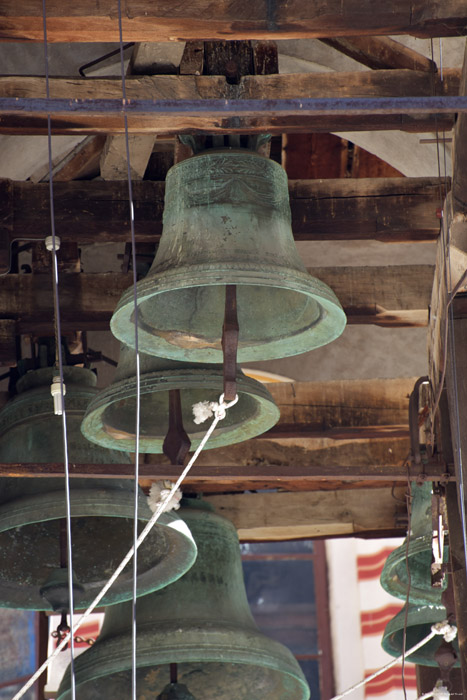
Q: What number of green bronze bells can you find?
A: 6